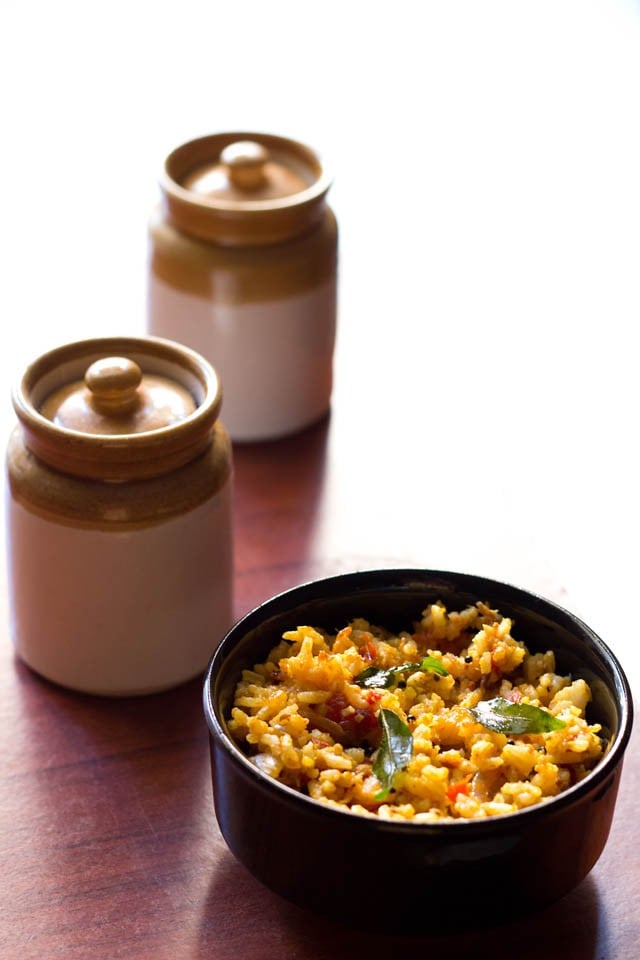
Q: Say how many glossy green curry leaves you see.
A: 3